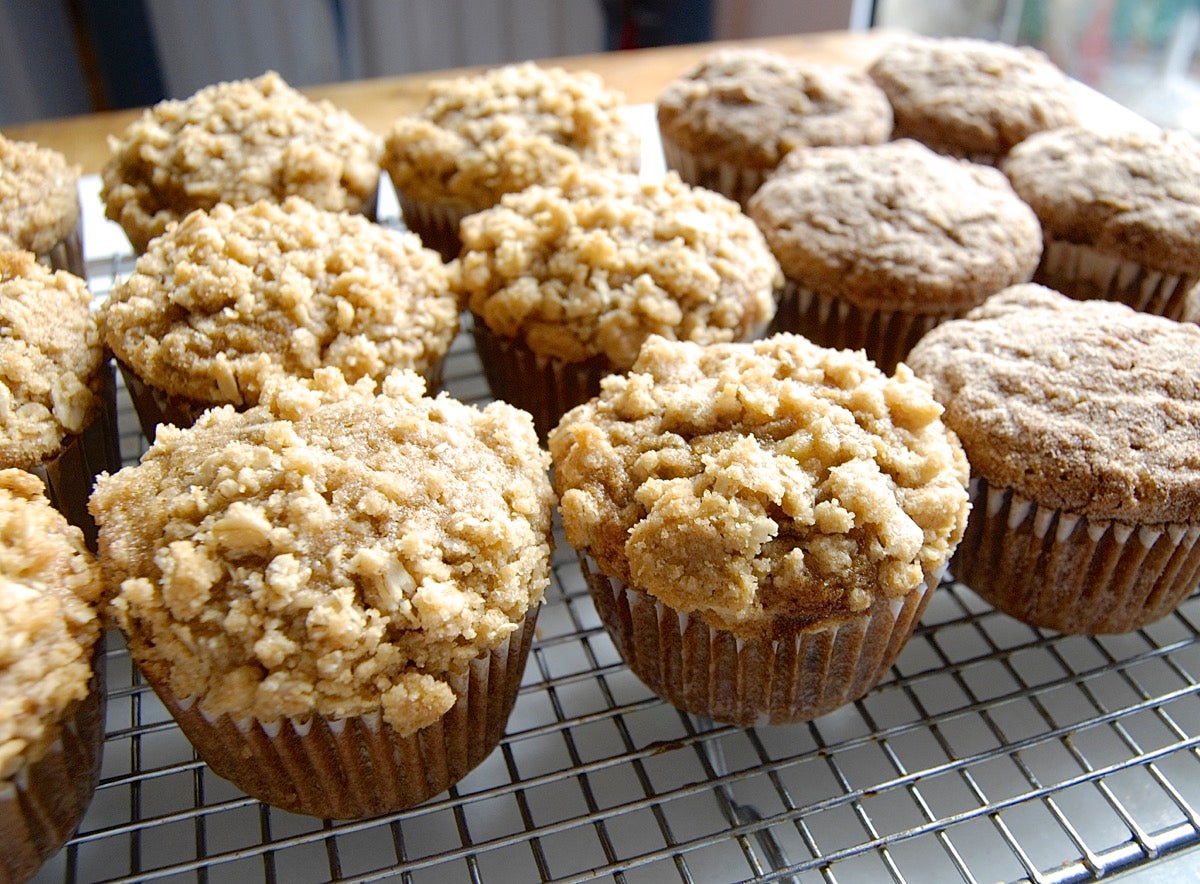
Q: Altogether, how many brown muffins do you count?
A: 5